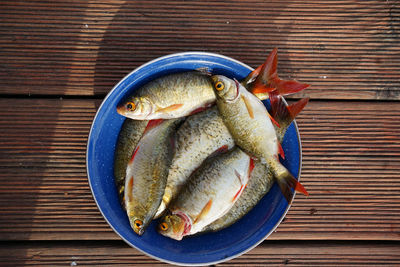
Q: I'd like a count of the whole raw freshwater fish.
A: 7